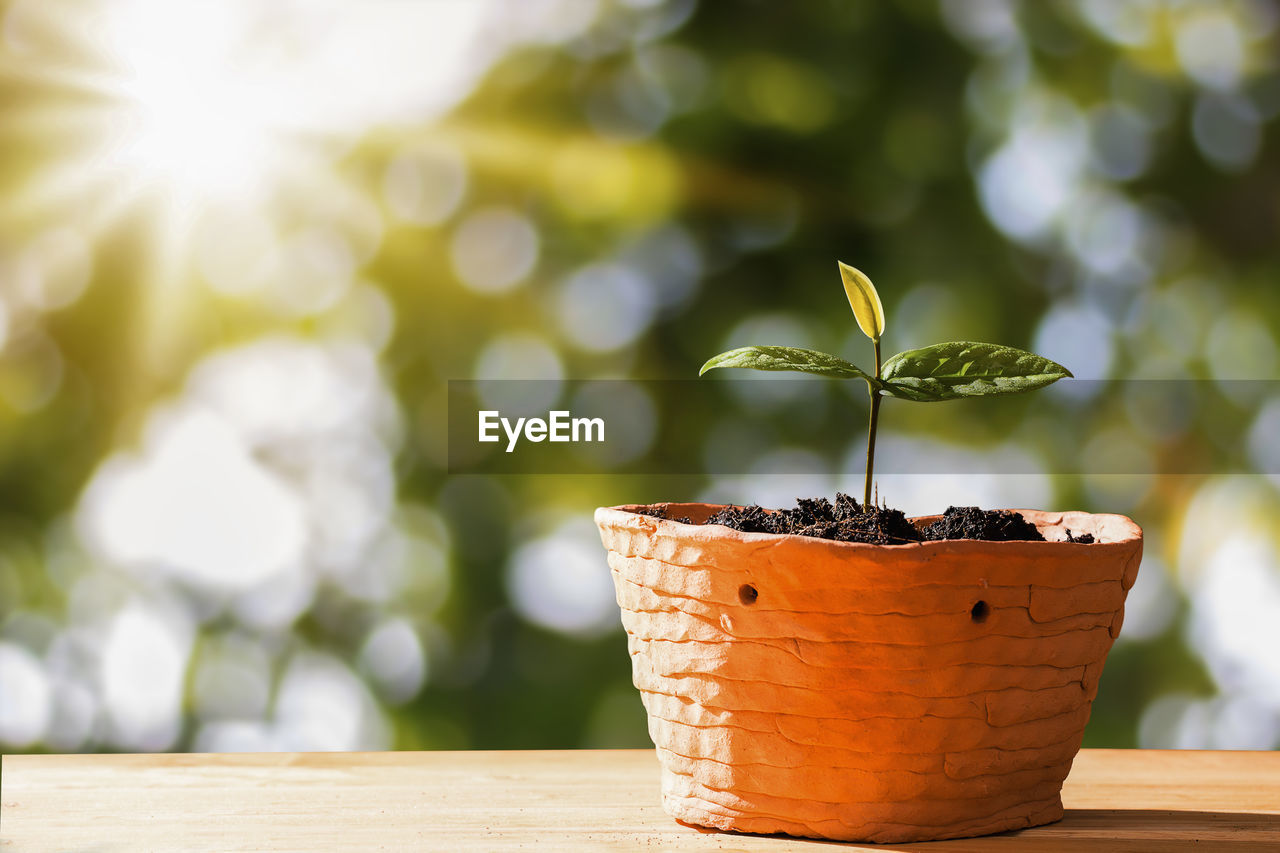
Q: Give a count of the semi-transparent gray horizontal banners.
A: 1